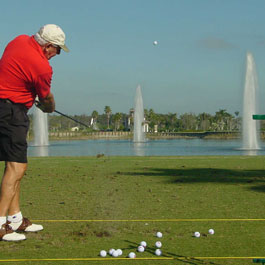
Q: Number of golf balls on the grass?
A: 12